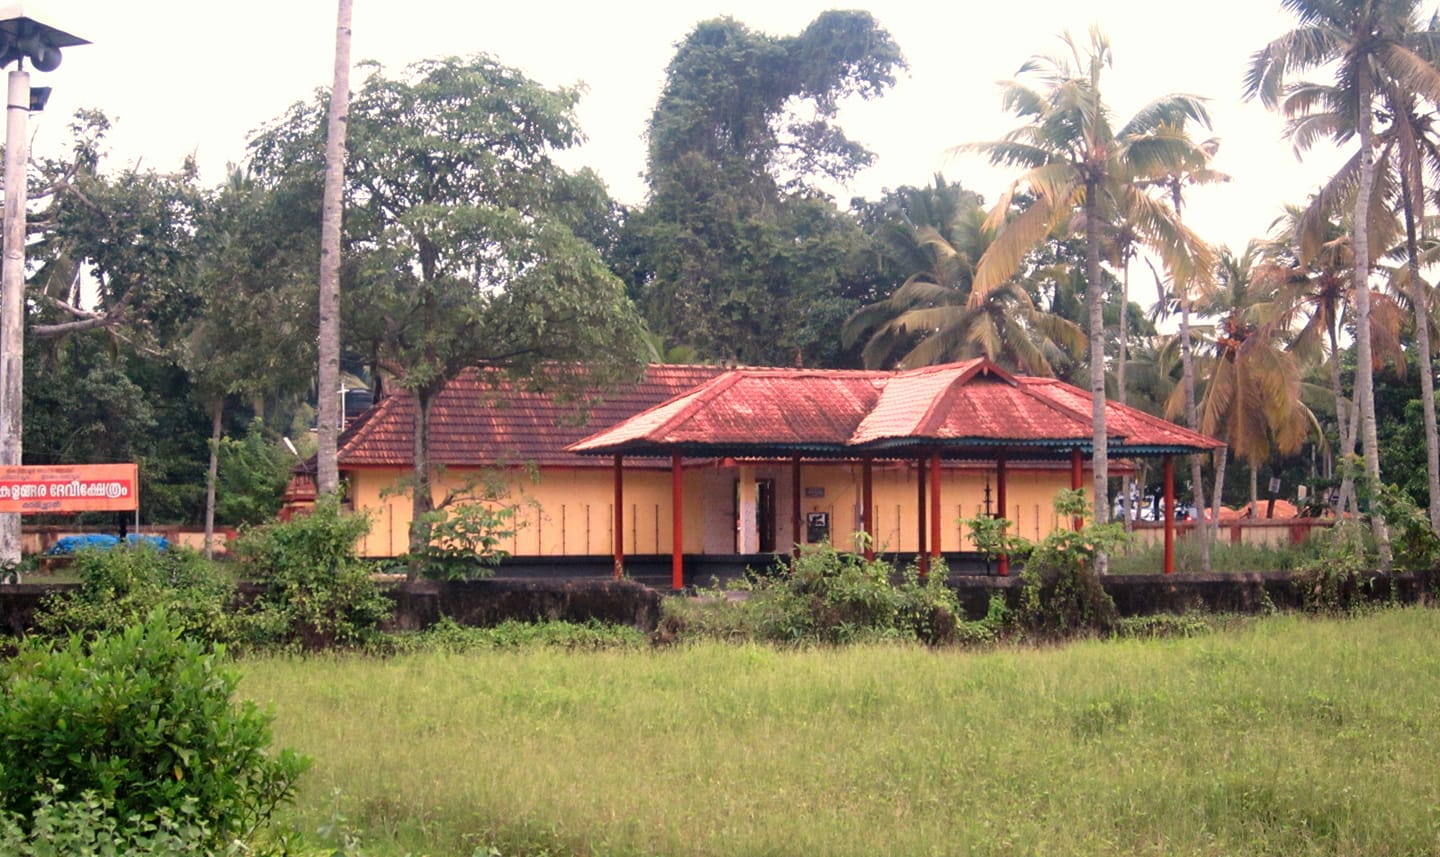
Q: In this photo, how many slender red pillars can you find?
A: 9